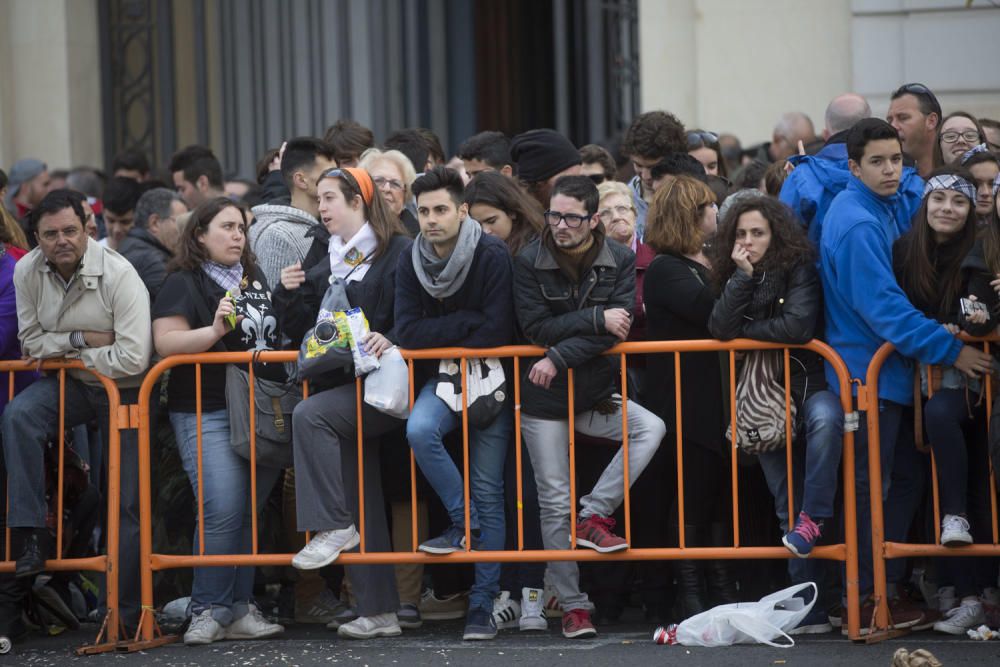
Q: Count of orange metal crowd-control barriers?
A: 3